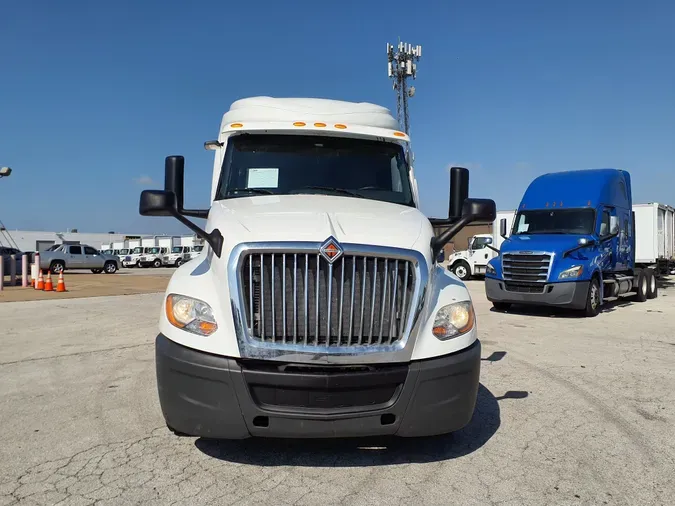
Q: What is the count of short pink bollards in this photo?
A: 4